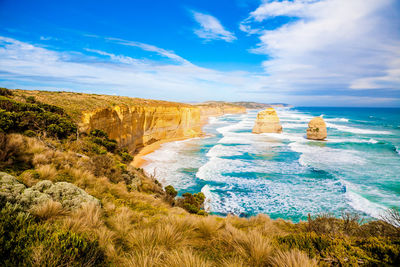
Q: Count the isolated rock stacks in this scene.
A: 2